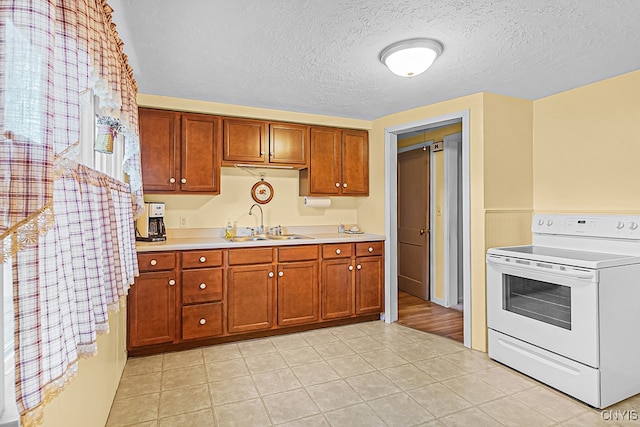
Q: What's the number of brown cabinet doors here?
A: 11